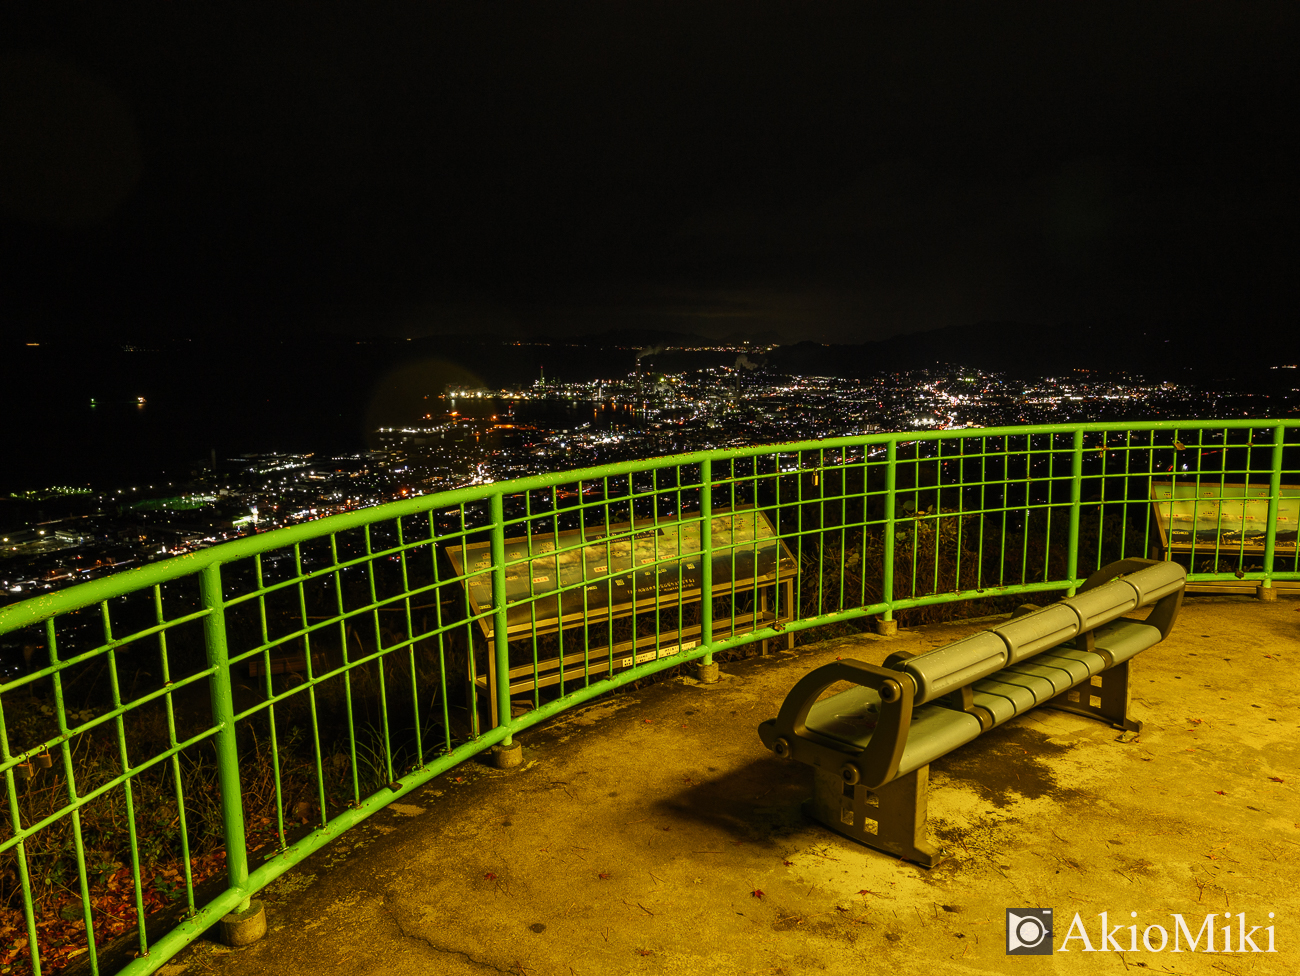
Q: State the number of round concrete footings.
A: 5